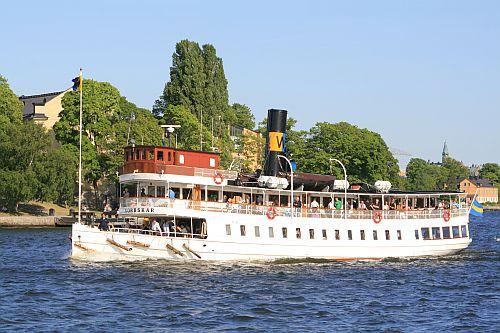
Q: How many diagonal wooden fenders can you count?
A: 5